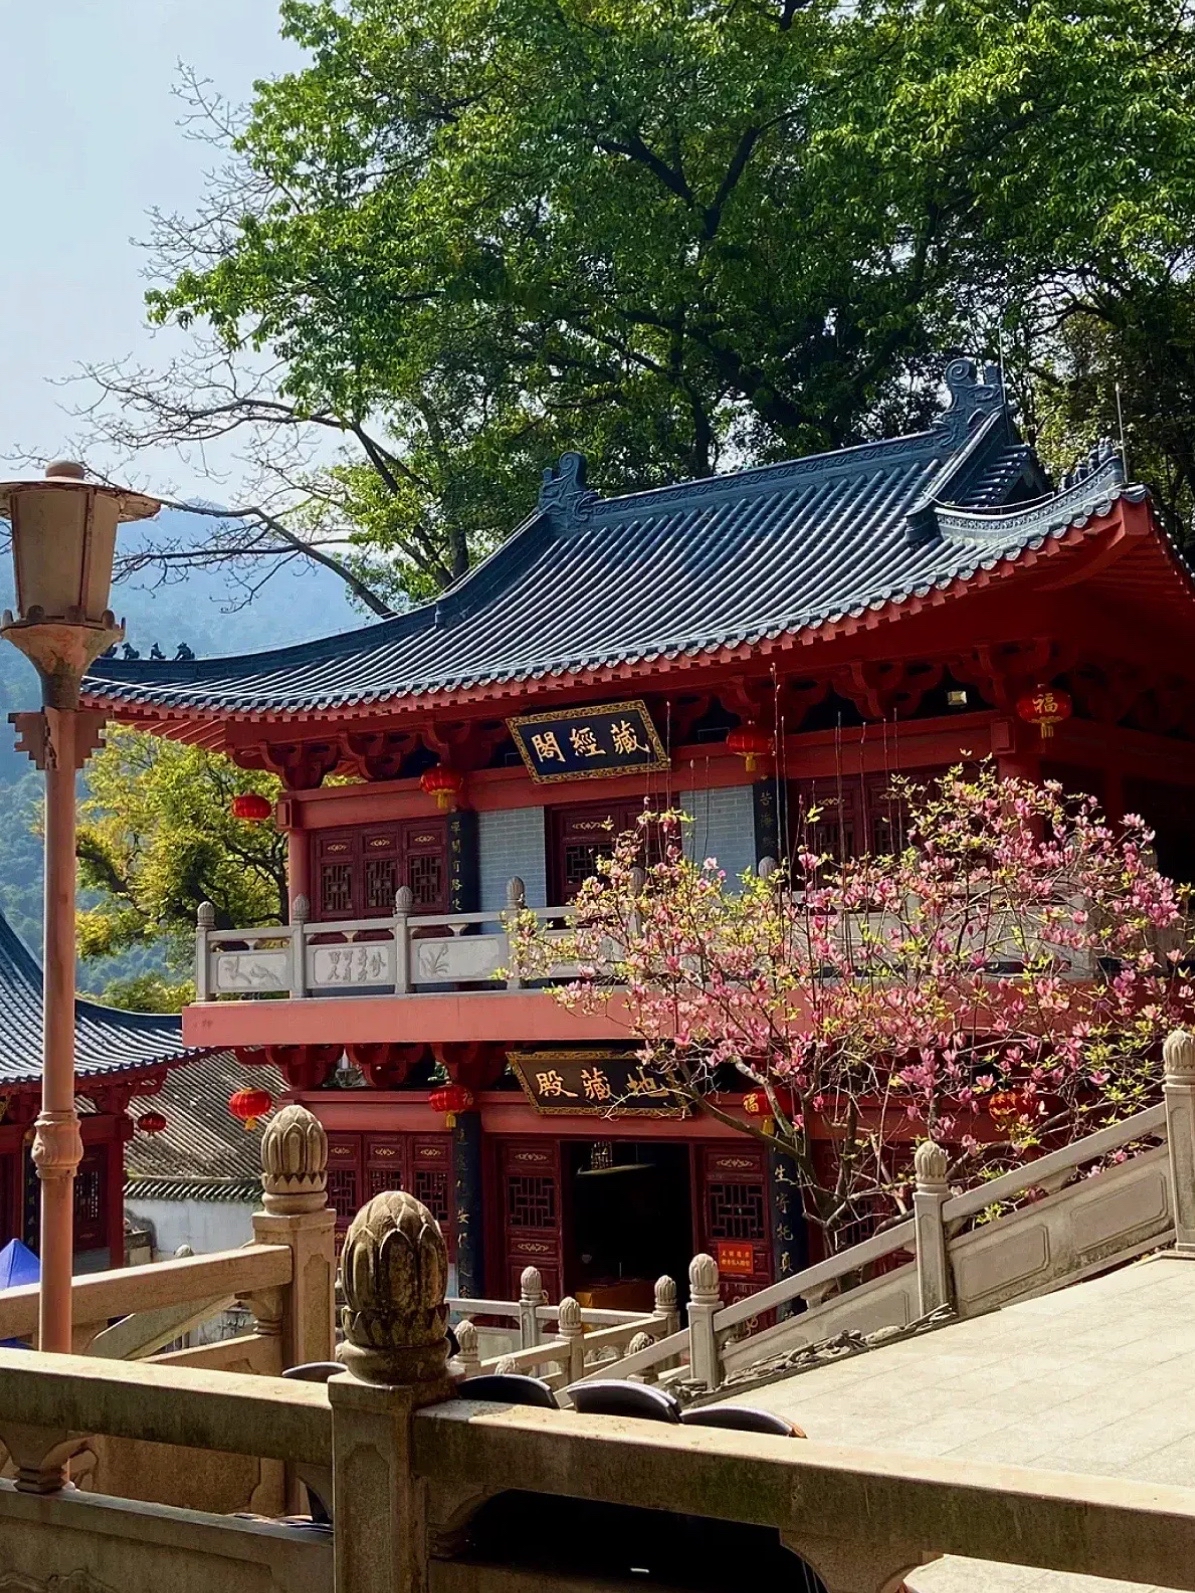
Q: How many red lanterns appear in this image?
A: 9